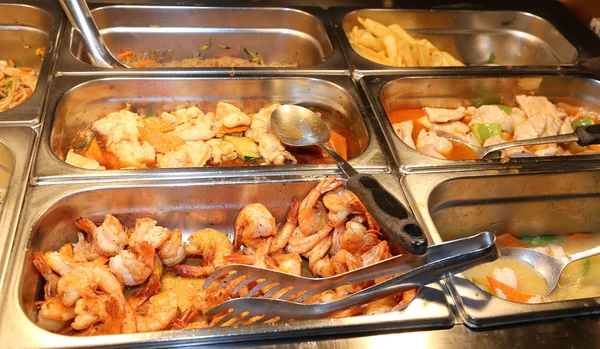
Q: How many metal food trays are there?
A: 8